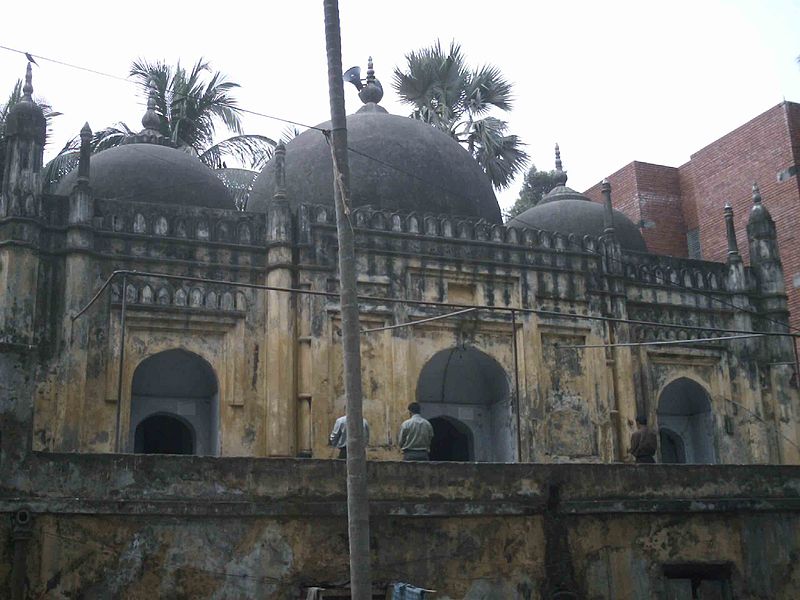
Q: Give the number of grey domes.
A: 3